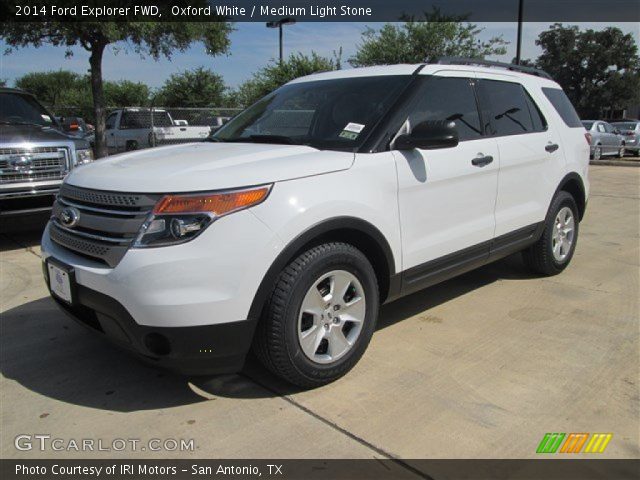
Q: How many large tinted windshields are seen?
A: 1